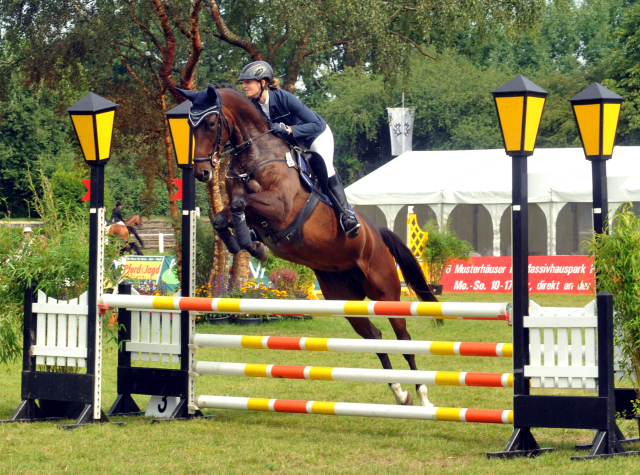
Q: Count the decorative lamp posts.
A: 4